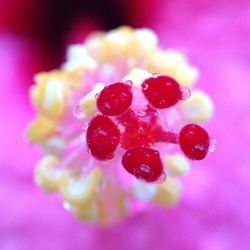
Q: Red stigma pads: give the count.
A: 5